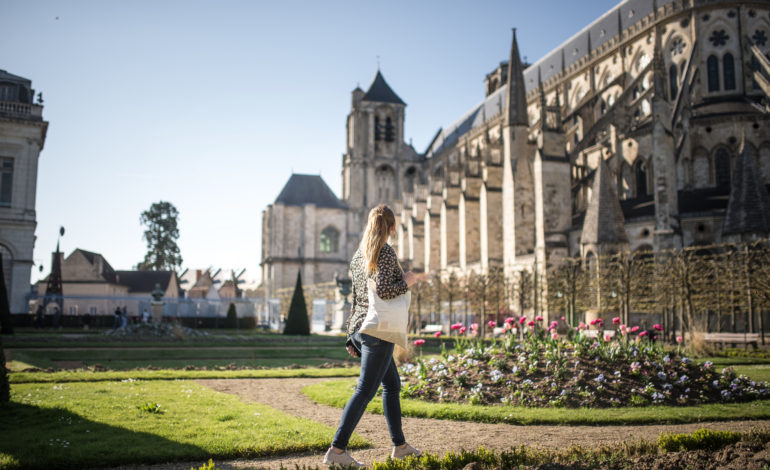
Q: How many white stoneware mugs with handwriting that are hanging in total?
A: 0